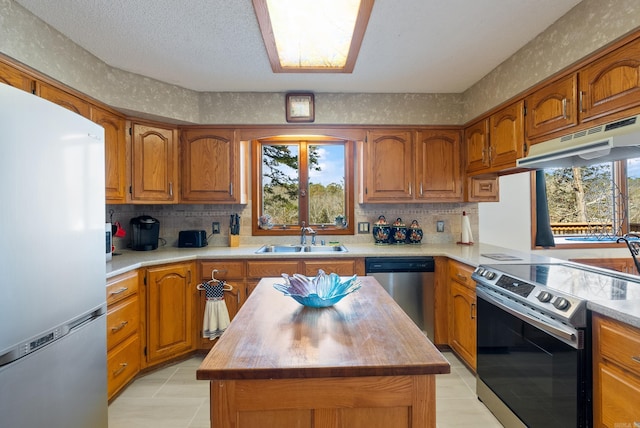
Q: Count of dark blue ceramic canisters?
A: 3